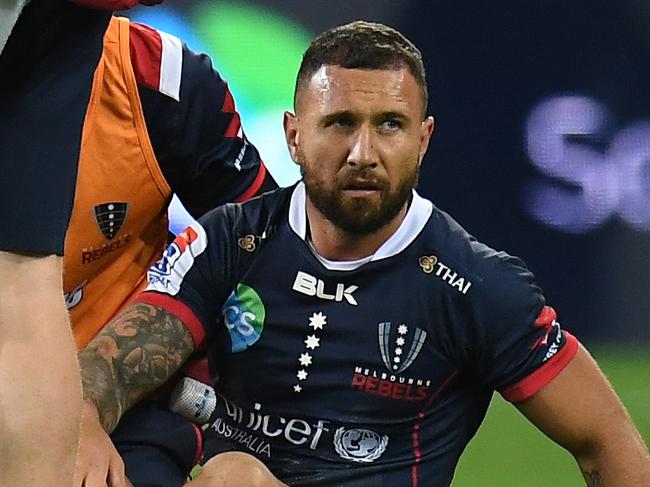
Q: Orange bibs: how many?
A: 1